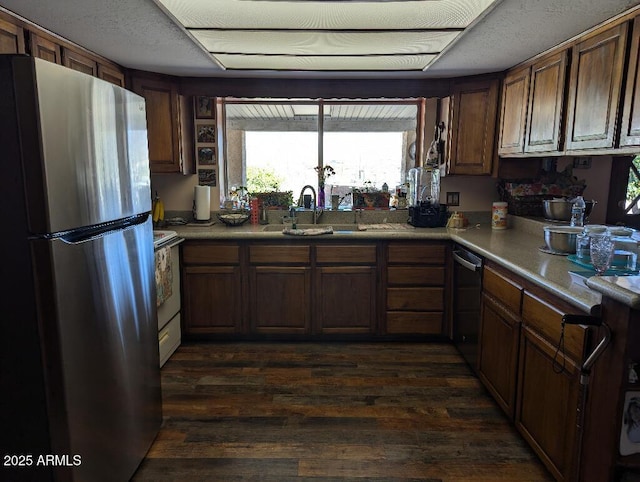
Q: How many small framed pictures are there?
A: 4